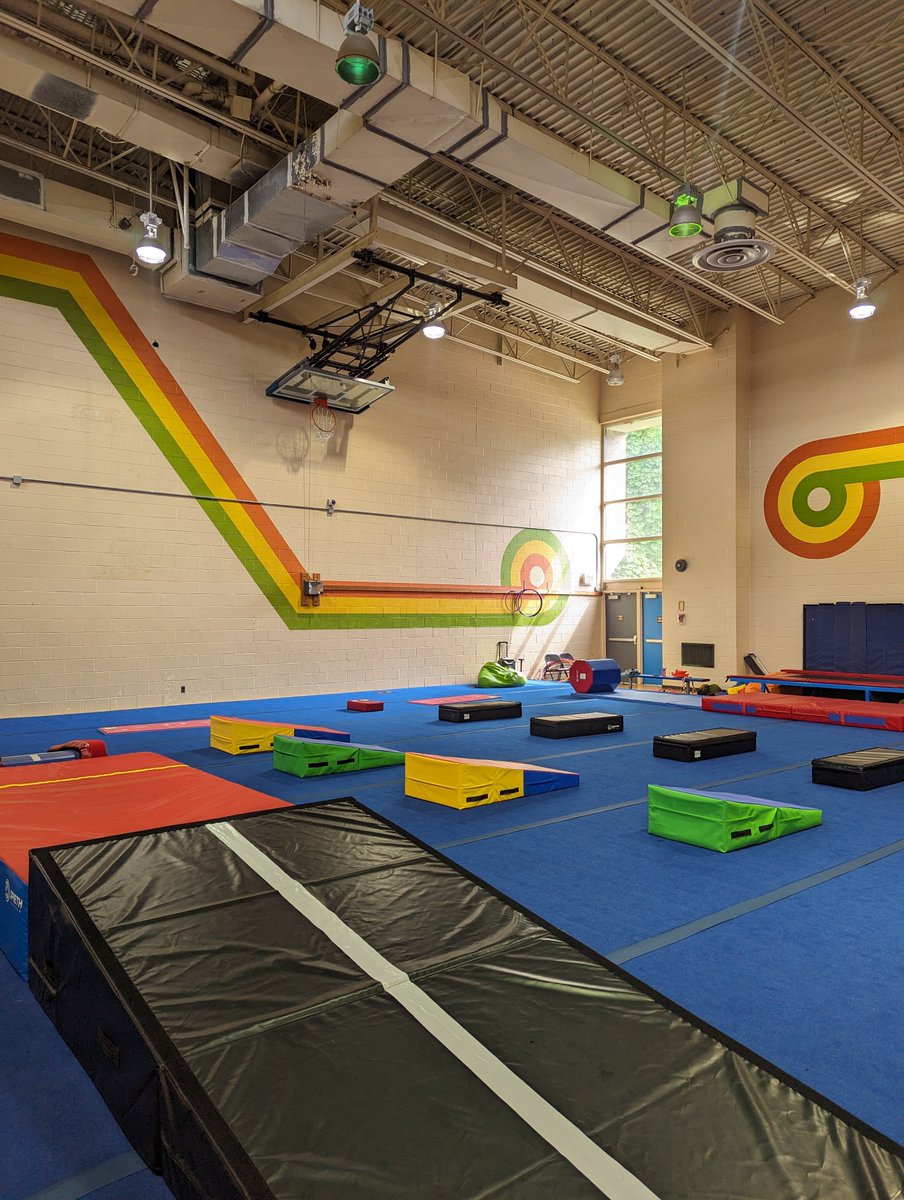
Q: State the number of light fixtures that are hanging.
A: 6